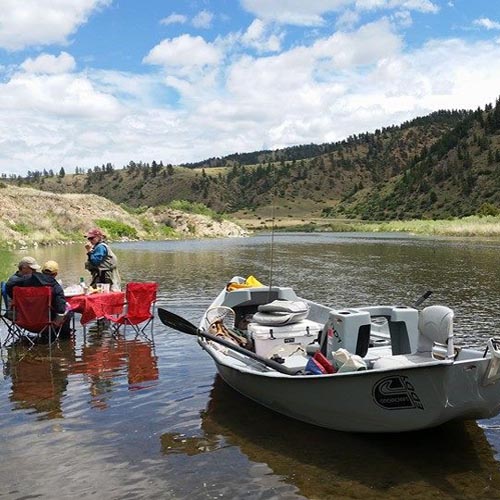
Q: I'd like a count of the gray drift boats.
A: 1